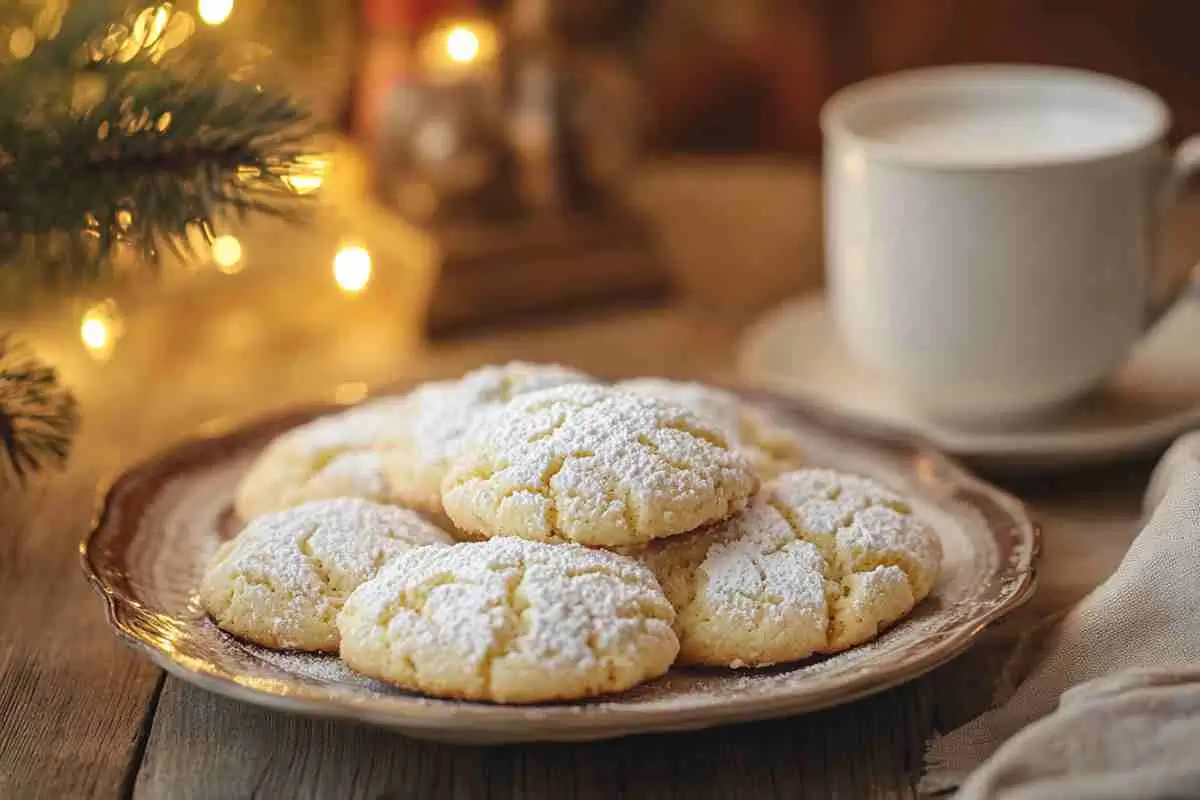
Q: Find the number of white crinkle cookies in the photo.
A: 7